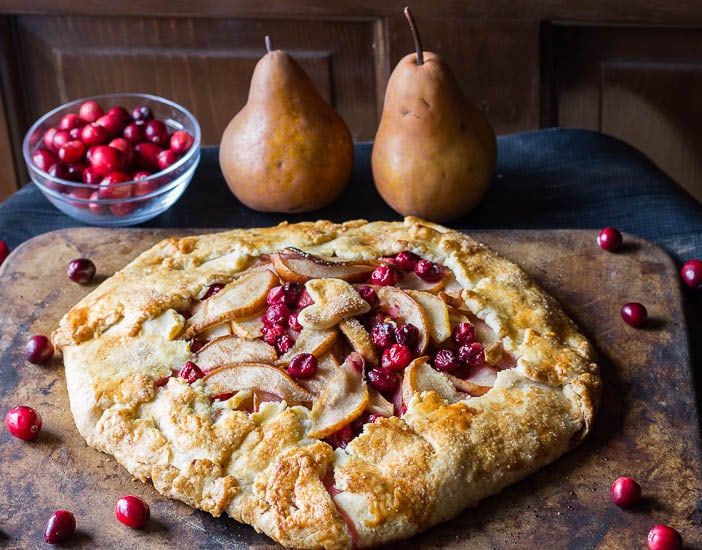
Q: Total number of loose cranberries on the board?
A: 9